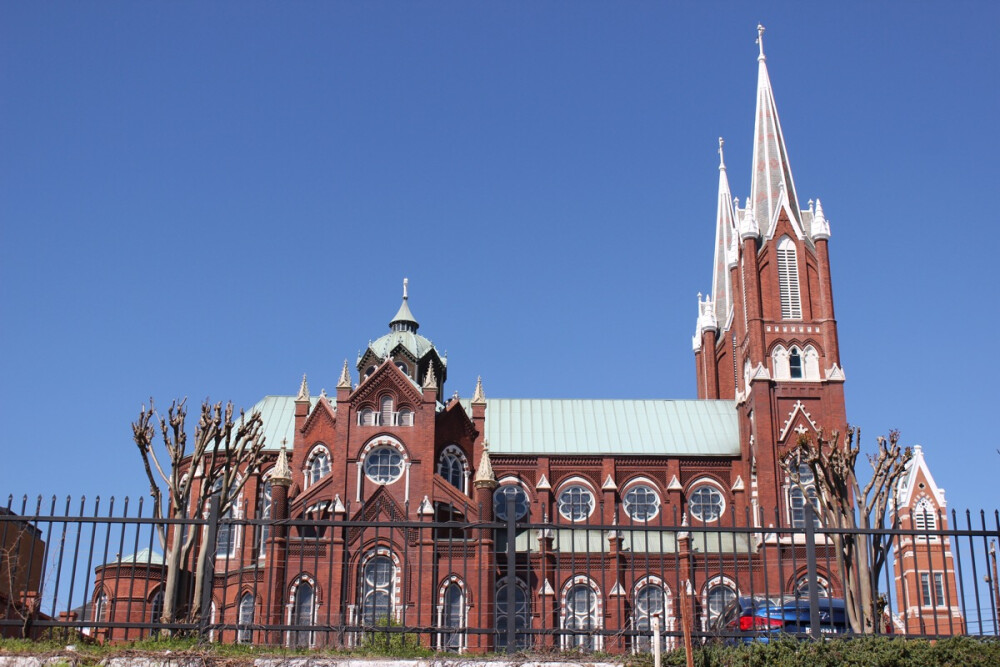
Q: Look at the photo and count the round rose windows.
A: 5